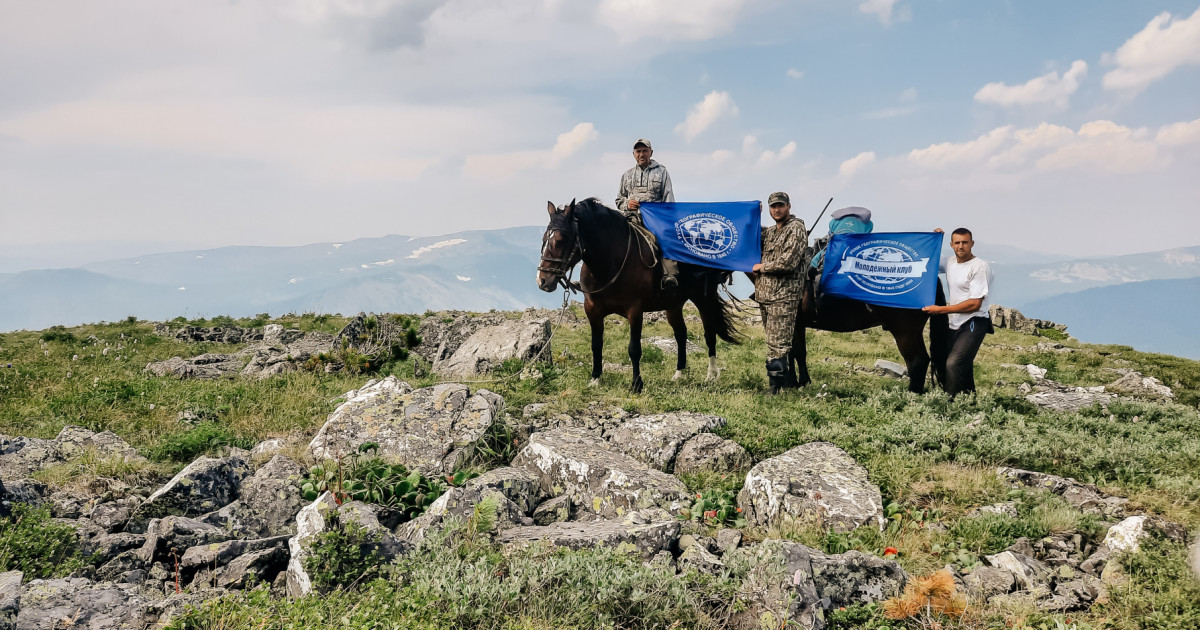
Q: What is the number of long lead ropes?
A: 1